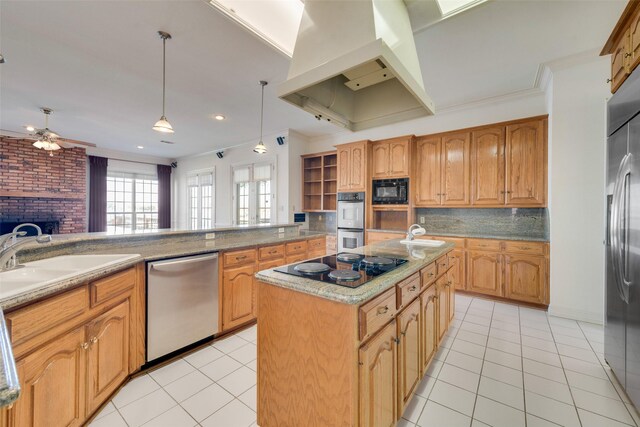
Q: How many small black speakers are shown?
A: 3